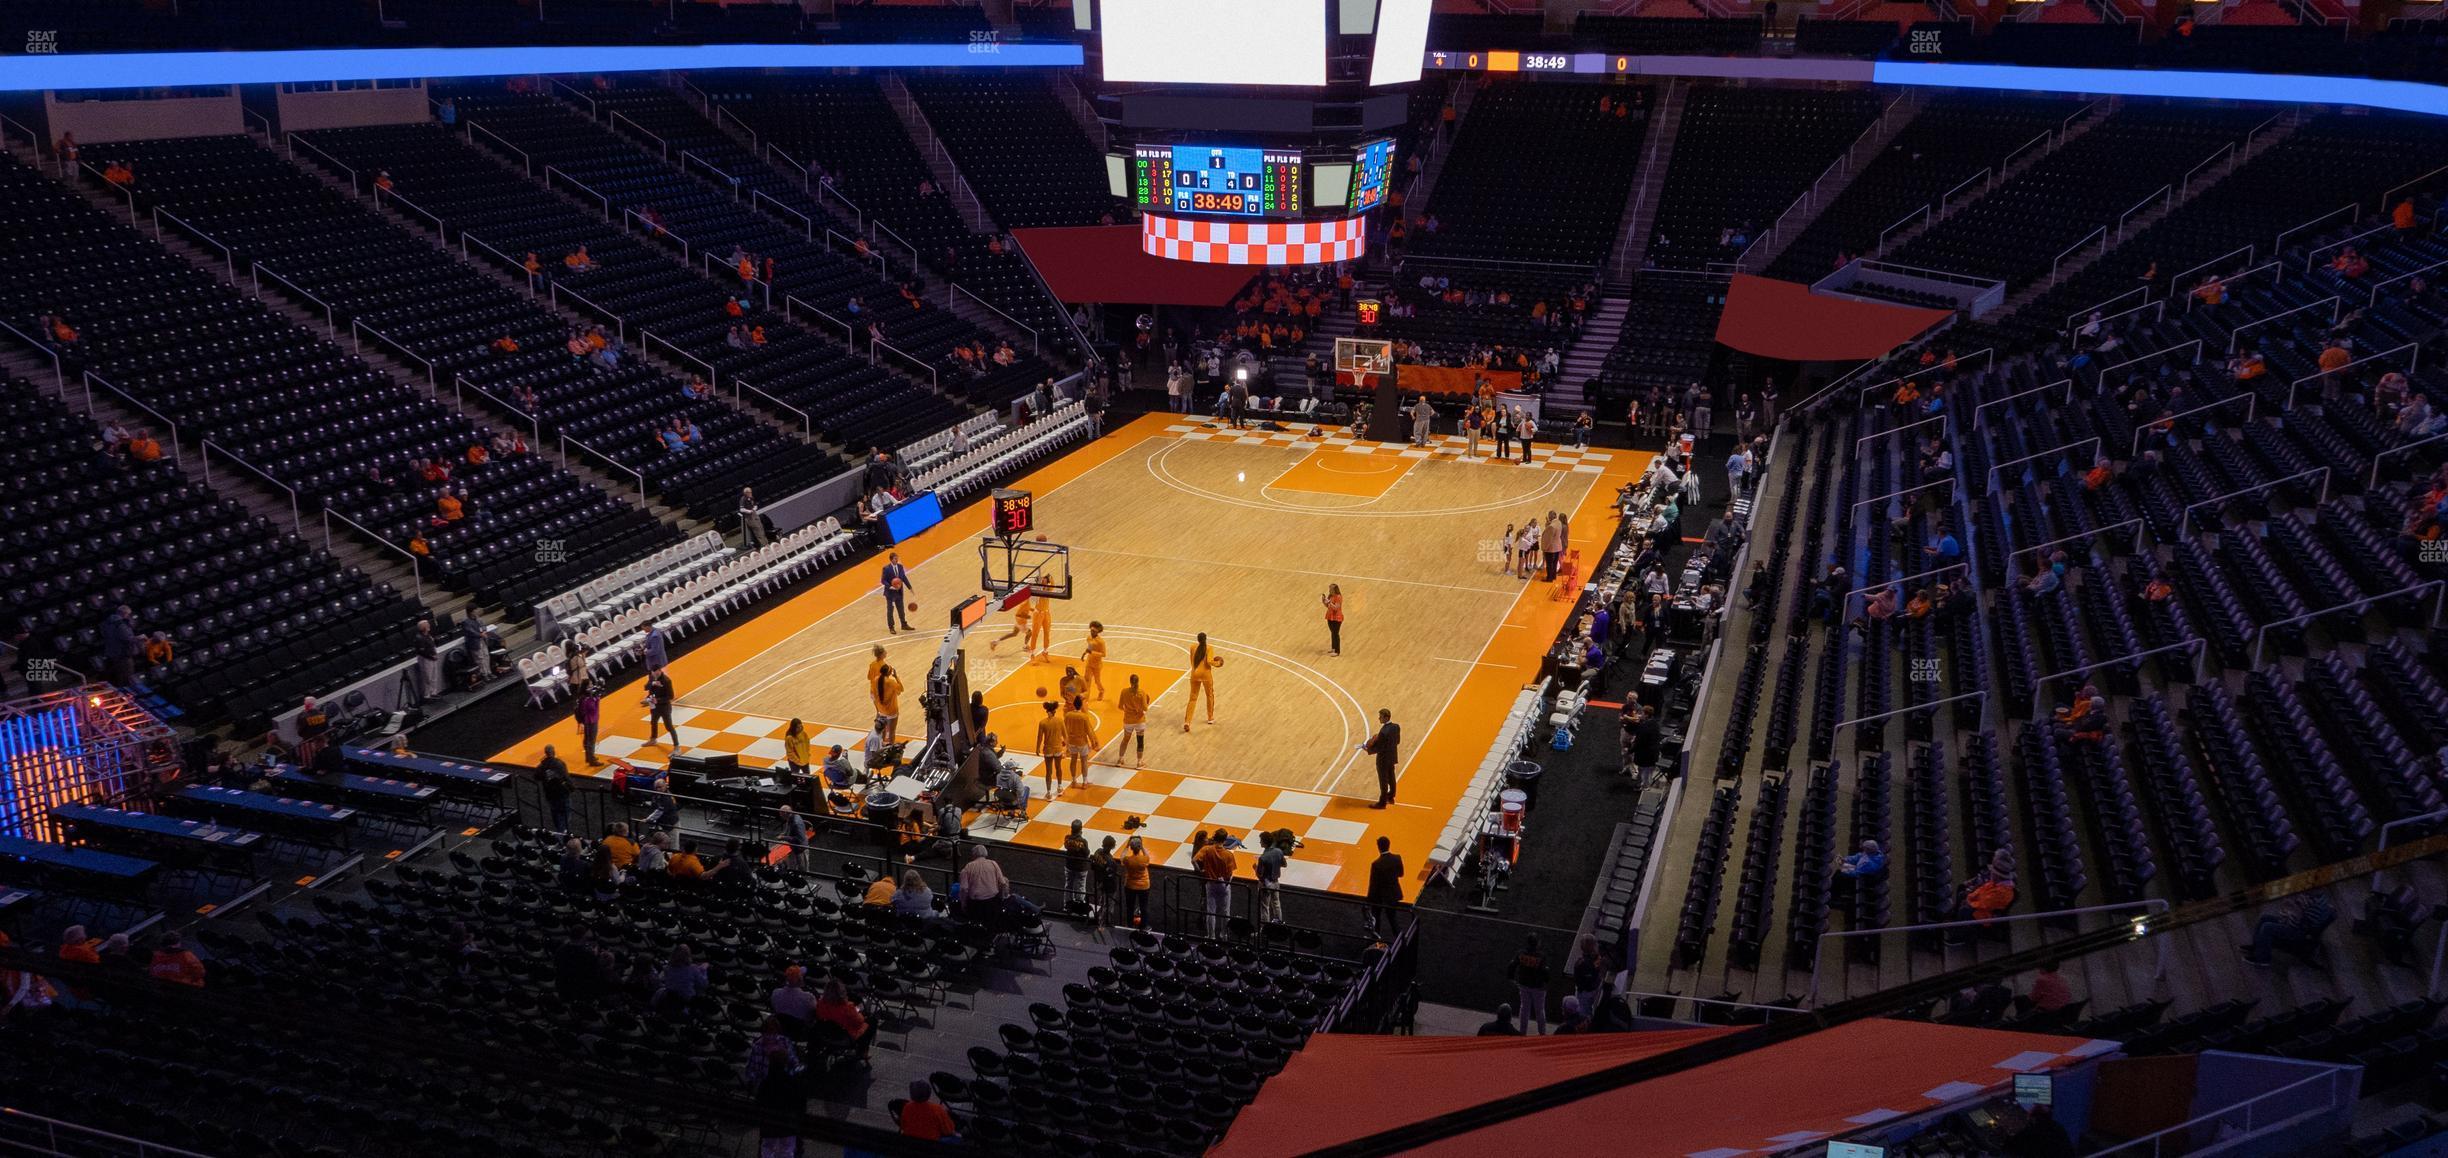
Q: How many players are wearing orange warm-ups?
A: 10